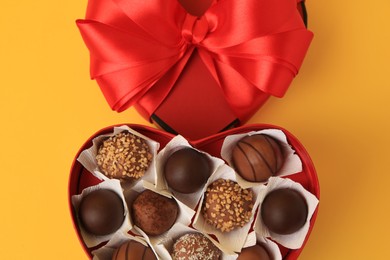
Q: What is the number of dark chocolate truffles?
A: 3